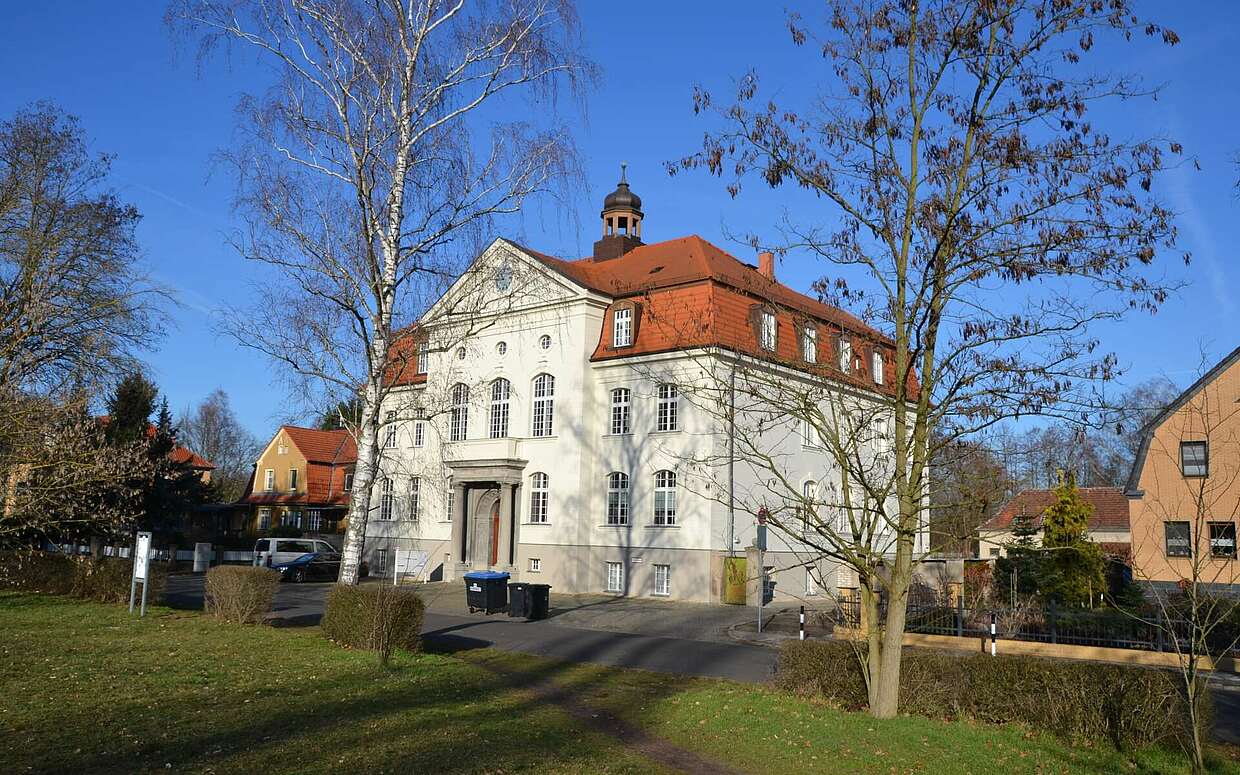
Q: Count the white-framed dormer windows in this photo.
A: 6